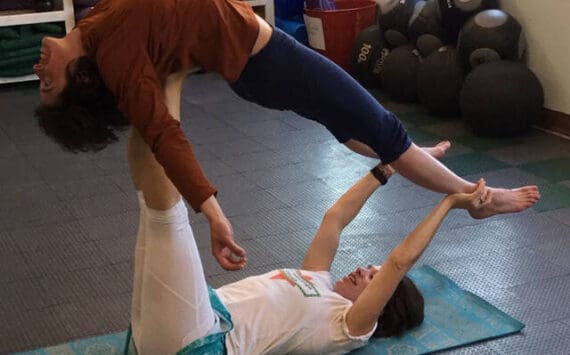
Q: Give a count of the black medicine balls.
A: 8